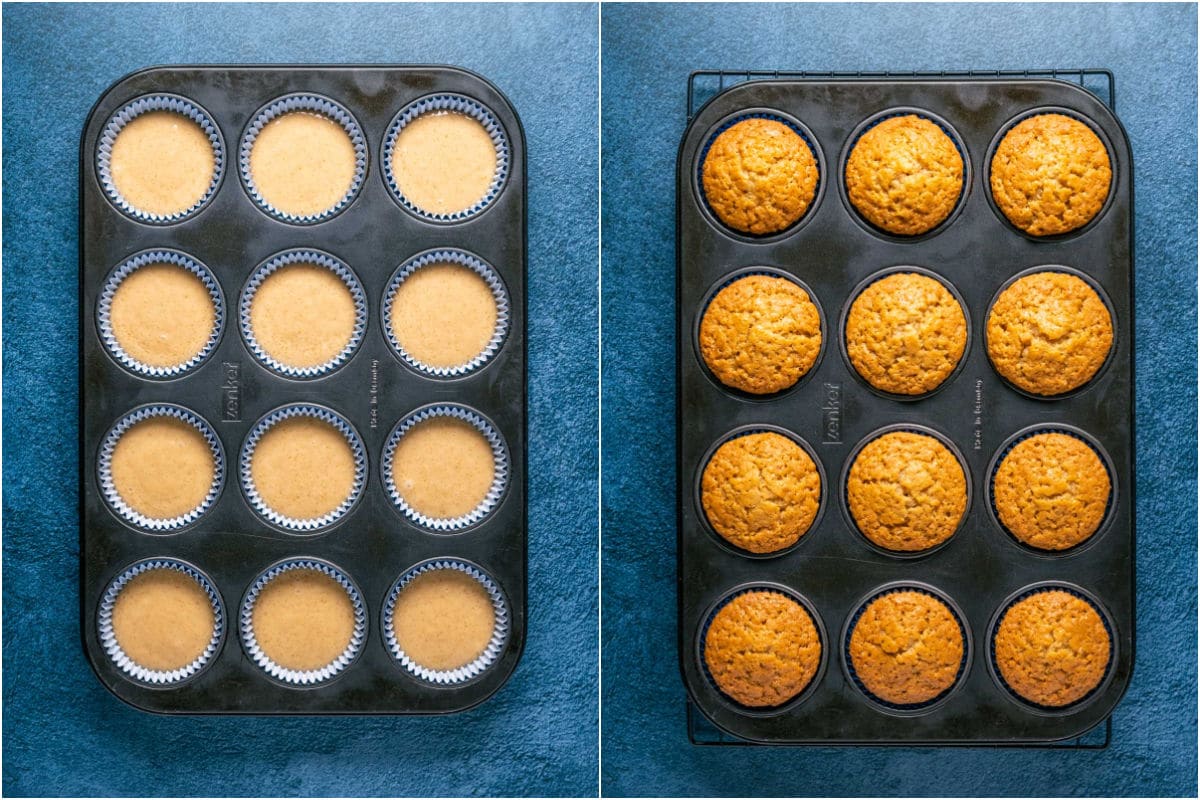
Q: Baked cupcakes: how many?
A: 12